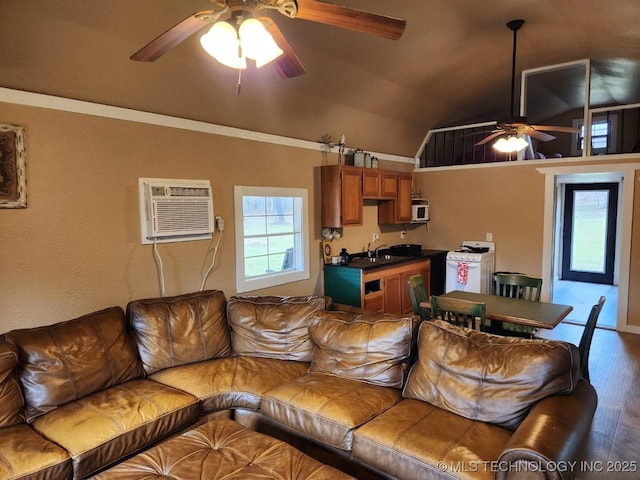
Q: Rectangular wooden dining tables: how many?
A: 1